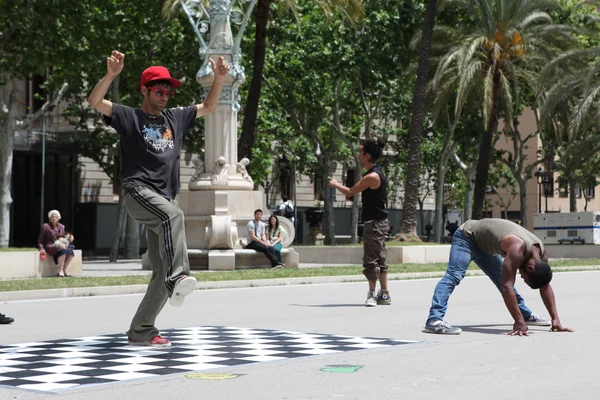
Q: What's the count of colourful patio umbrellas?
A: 0